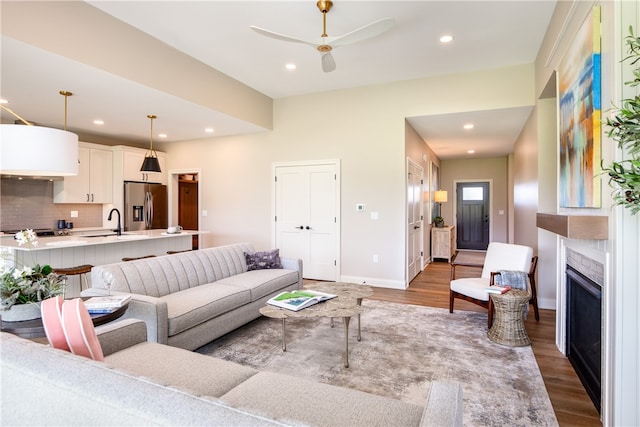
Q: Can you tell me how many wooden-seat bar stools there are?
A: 3